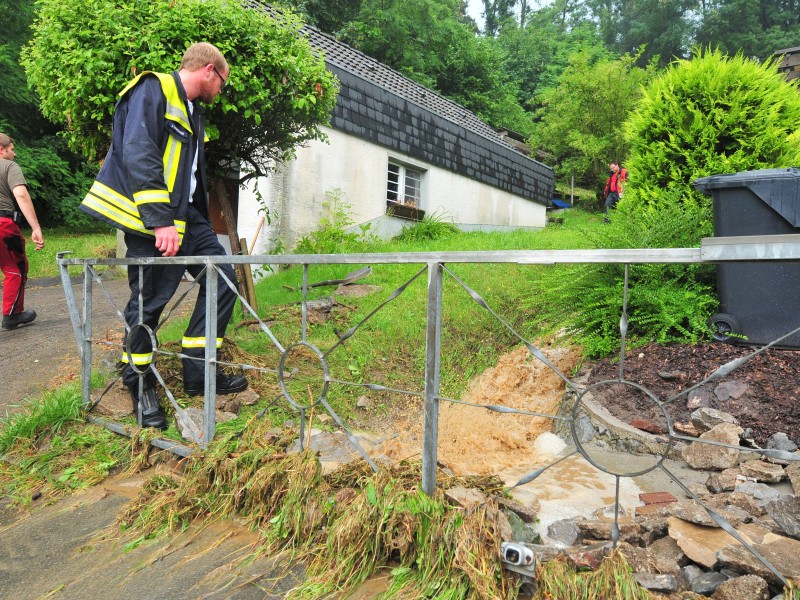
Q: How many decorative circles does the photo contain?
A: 3